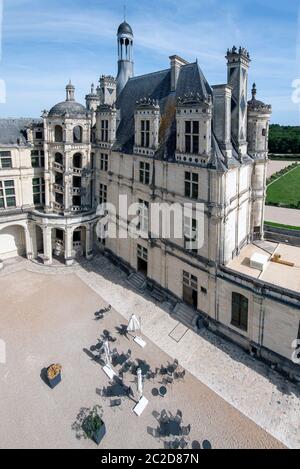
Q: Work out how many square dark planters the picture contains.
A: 2